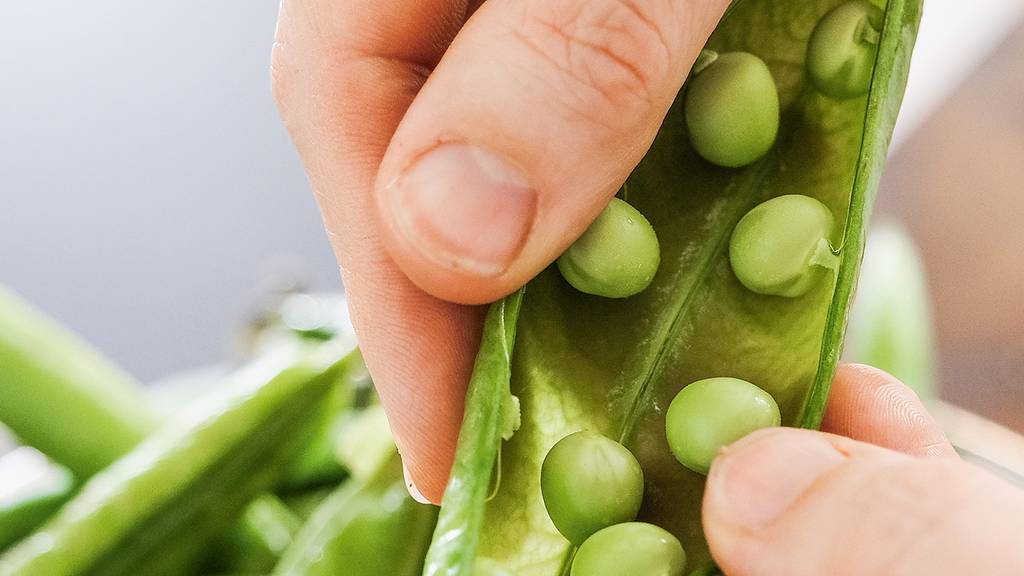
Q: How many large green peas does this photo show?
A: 7